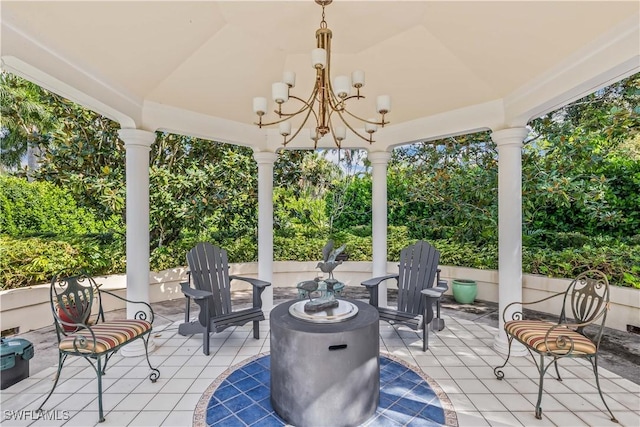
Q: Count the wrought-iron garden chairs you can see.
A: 2